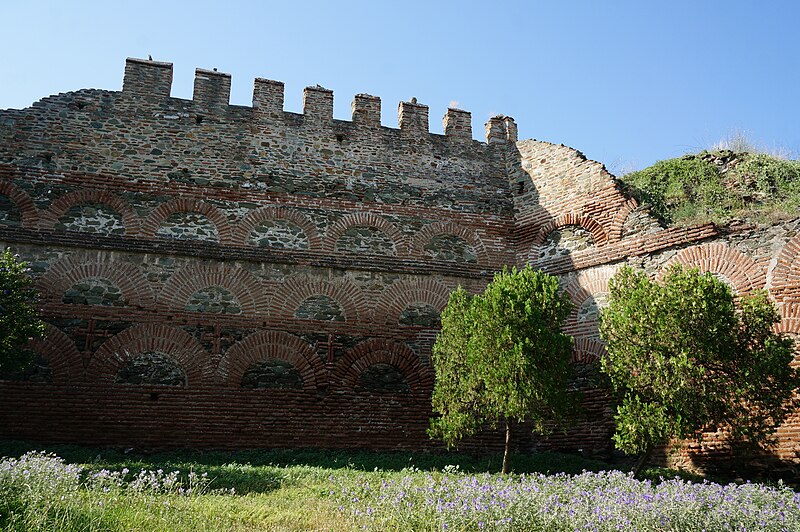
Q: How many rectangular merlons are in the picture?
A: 8